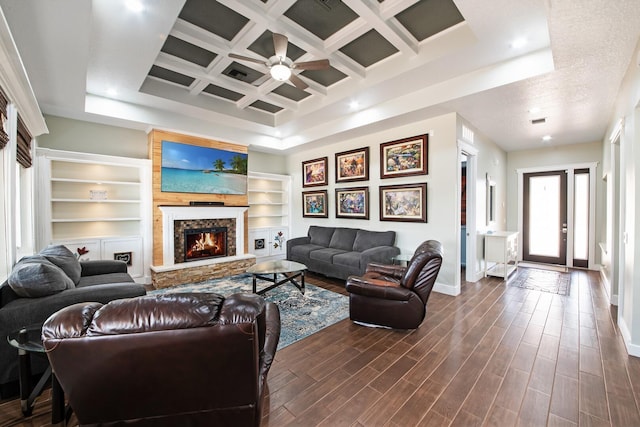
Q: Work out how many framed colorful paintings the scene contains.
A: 6